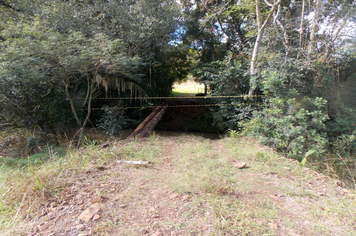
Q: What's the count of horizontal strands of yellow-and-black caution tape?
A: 2